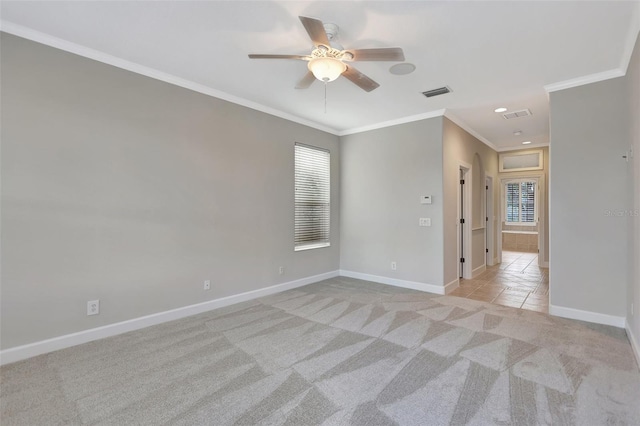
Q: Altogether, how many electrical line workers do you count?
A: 0